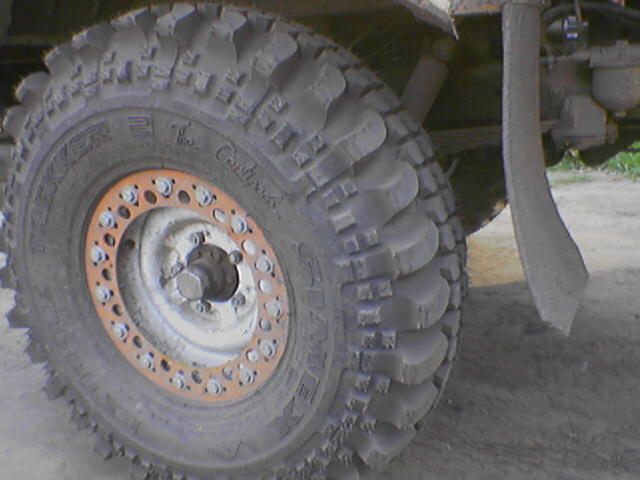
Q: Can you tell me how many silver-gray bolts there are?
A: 15